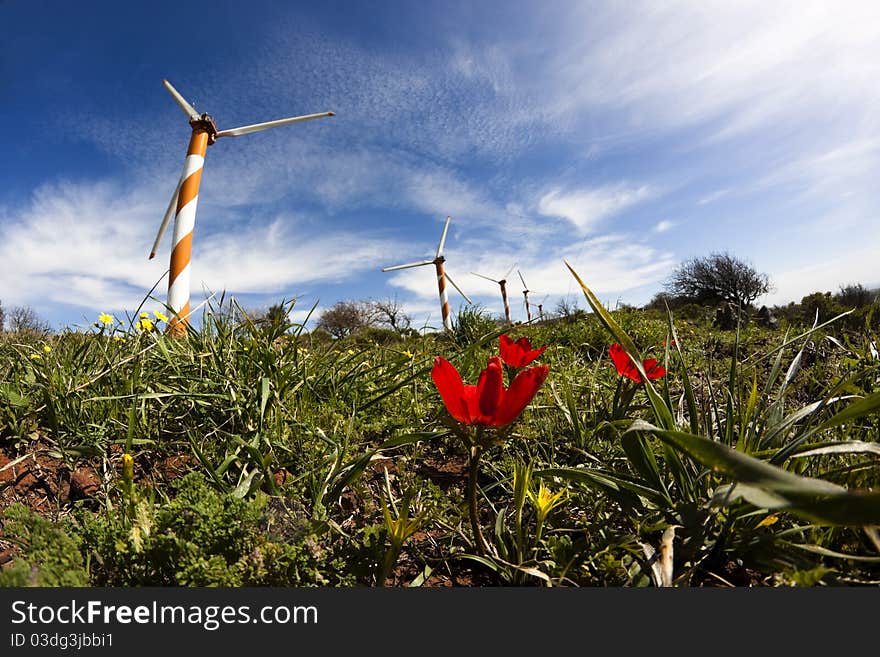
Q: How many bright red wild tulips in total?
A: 3